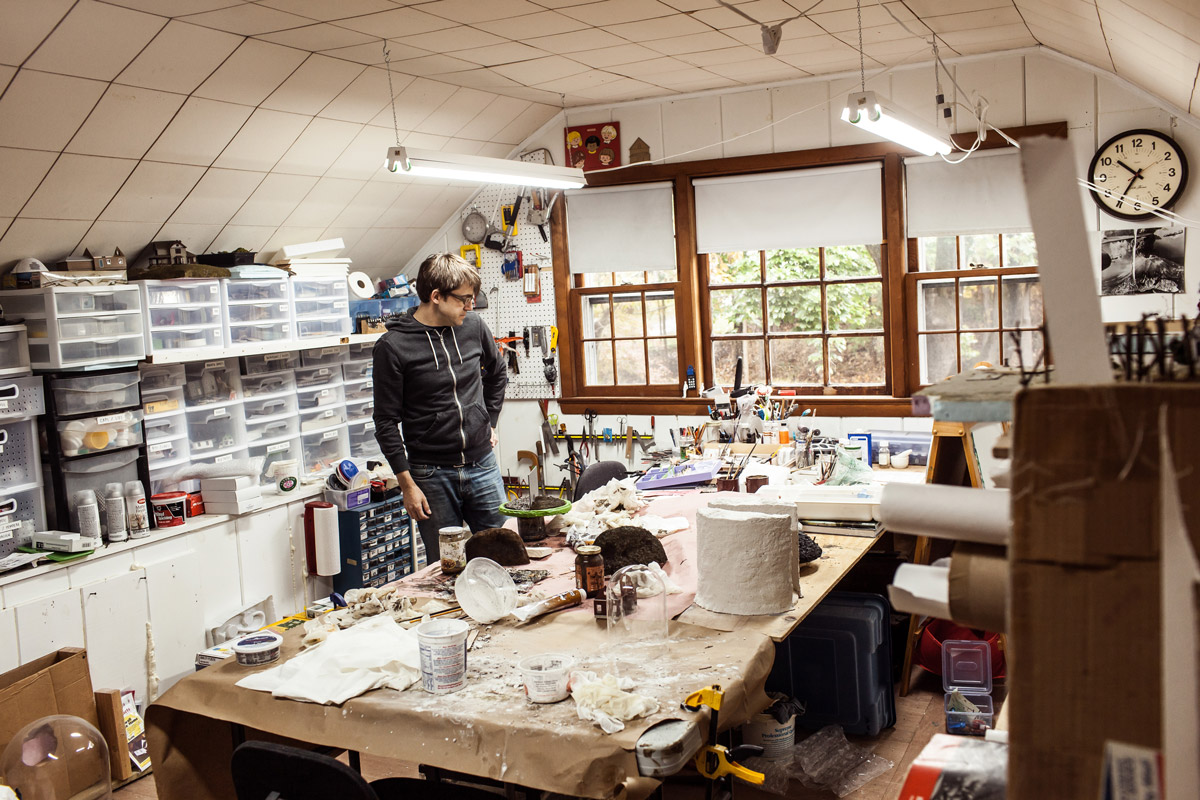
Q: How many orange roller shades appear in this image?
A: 0